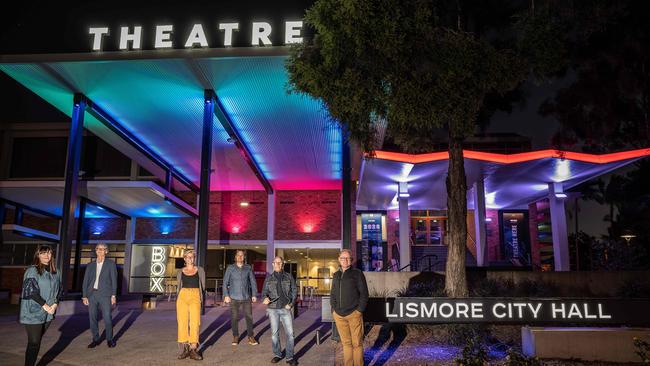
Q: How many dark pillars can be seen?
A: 3